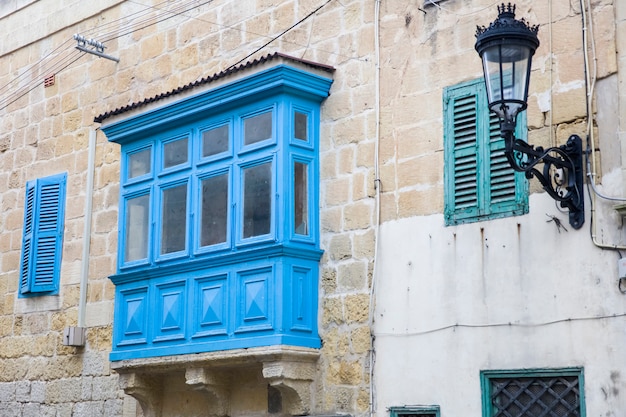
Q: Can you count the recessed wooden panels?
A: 5